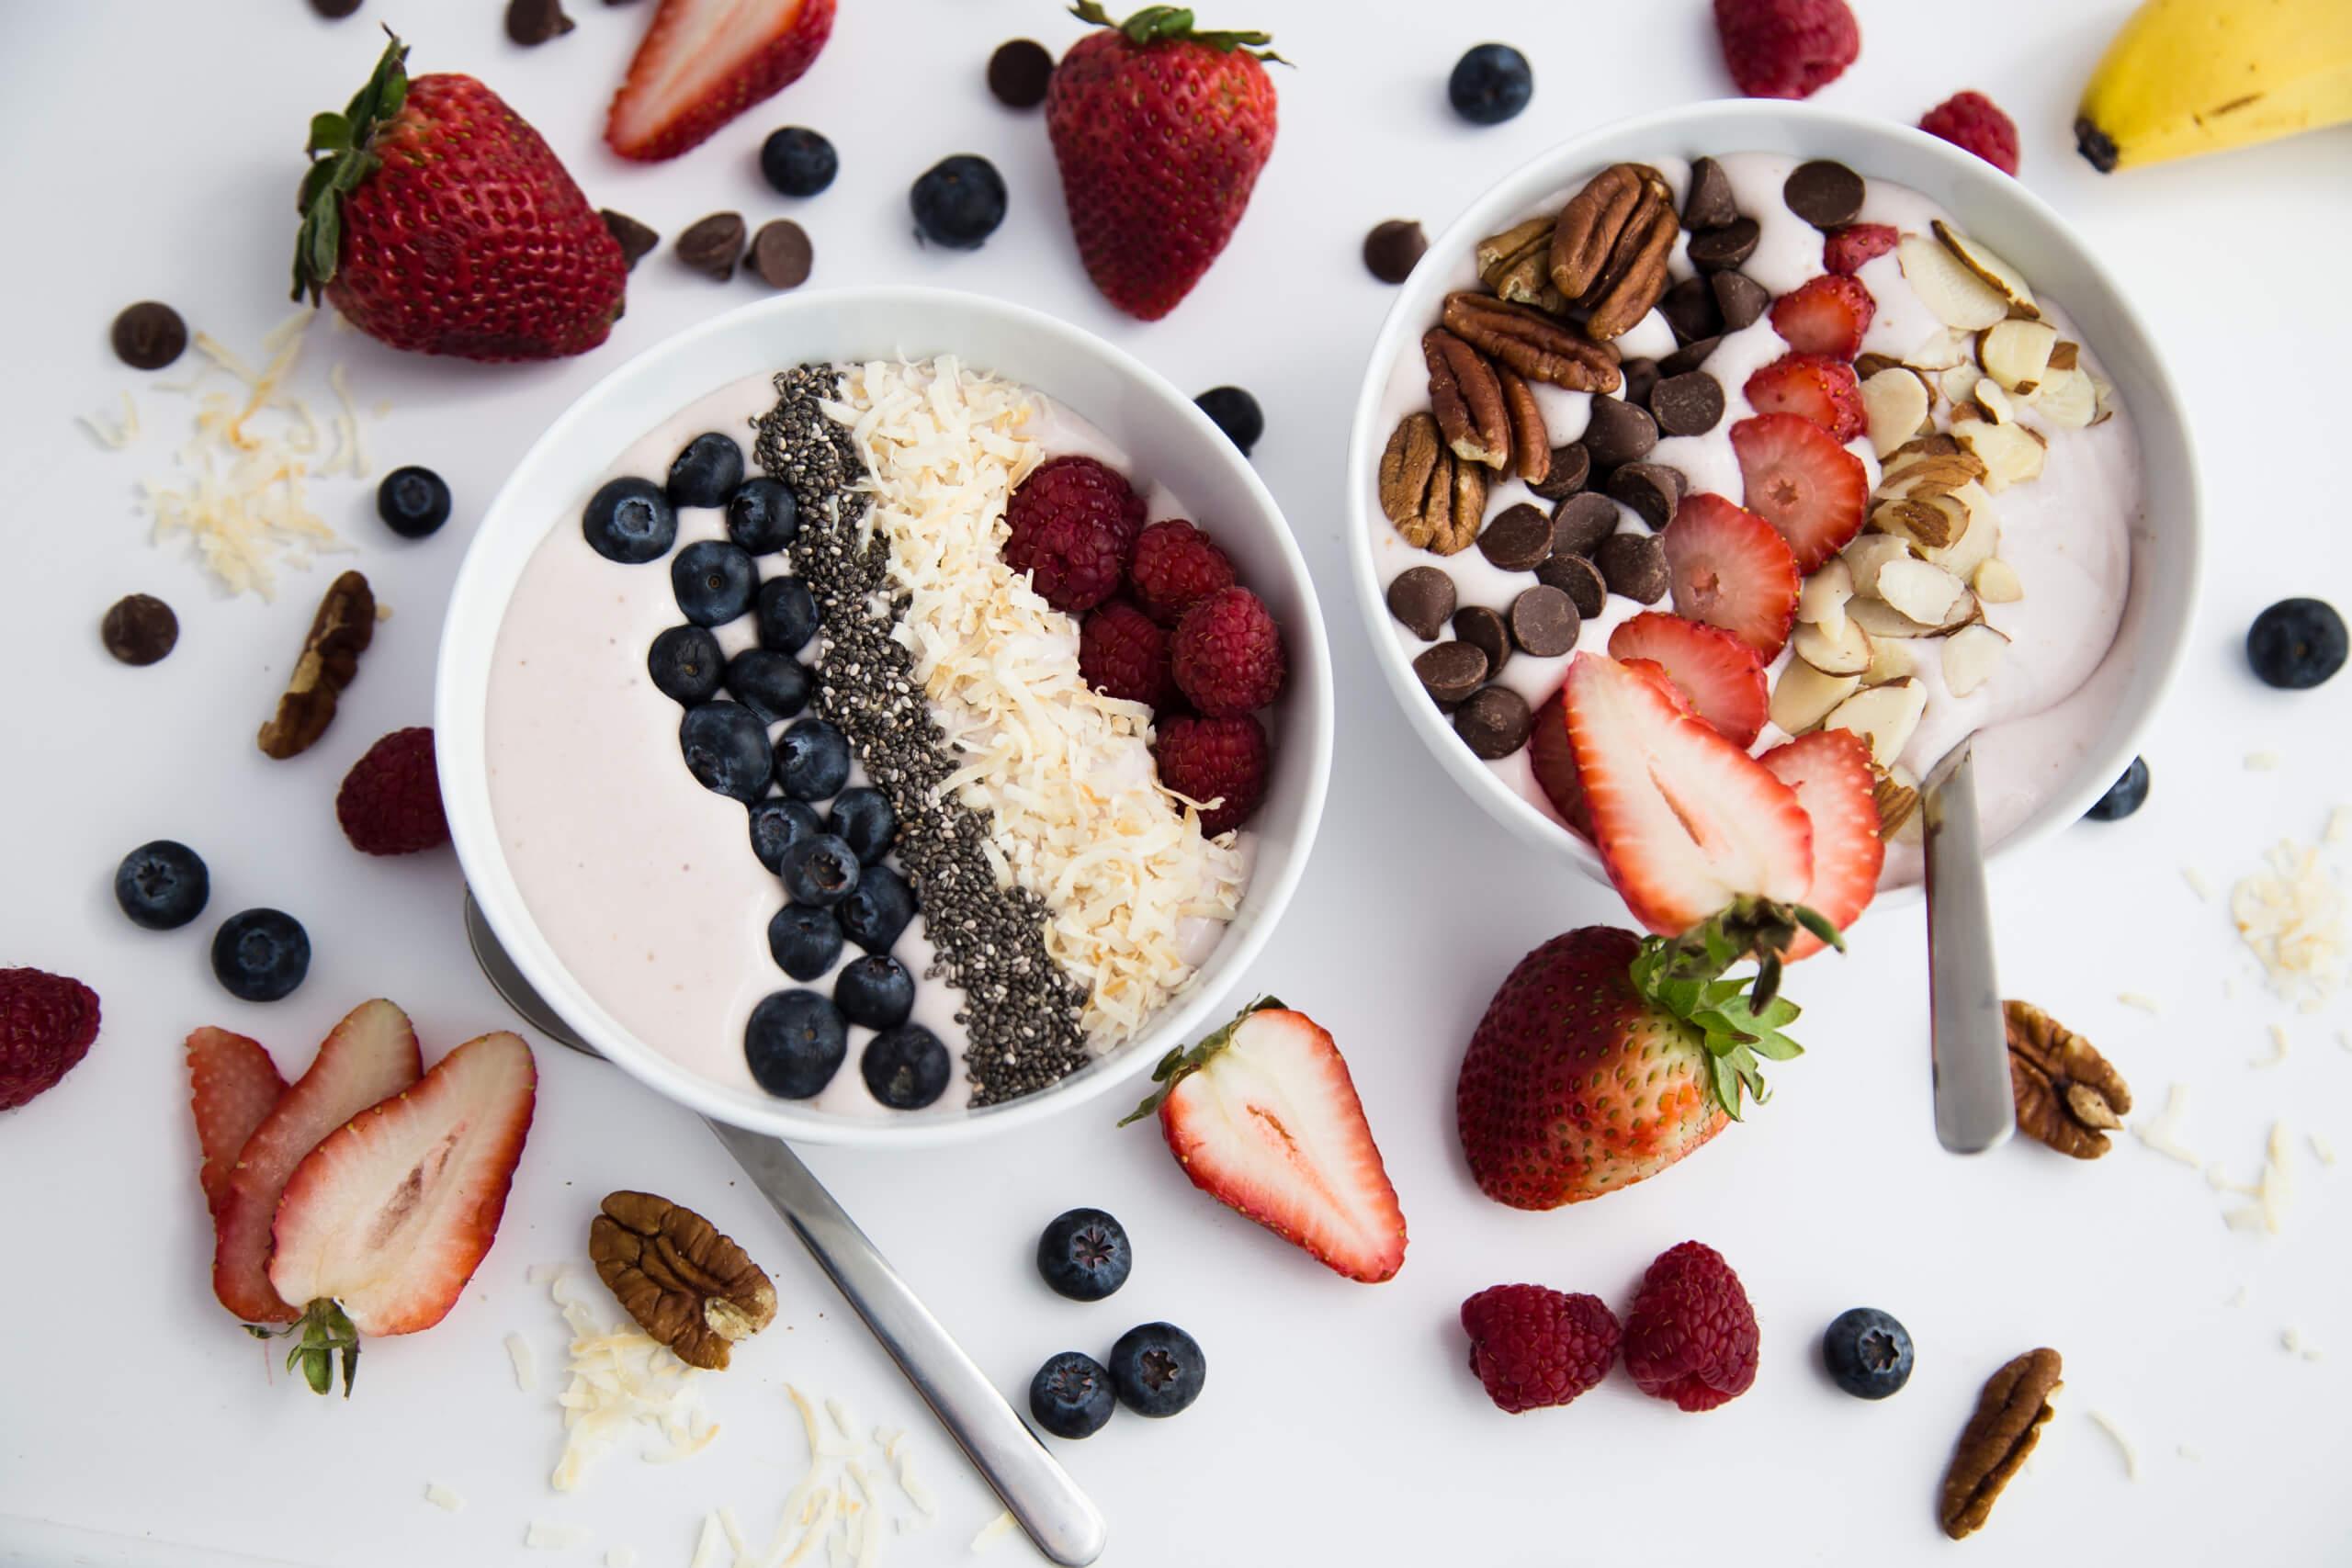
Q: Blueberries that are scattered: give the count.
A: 13